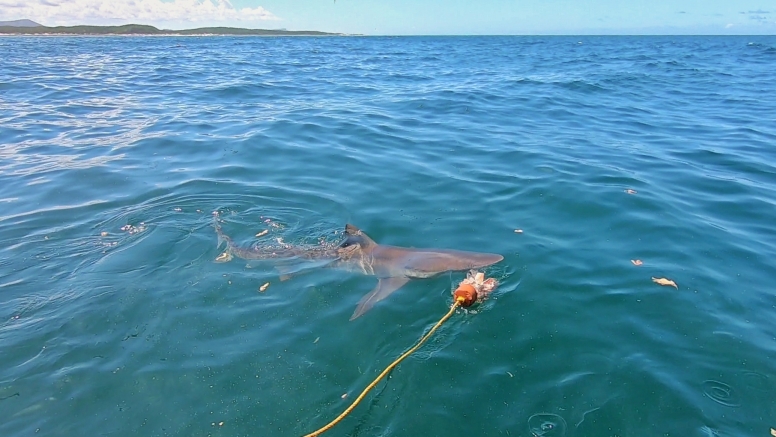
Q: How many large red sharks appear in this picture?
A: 0